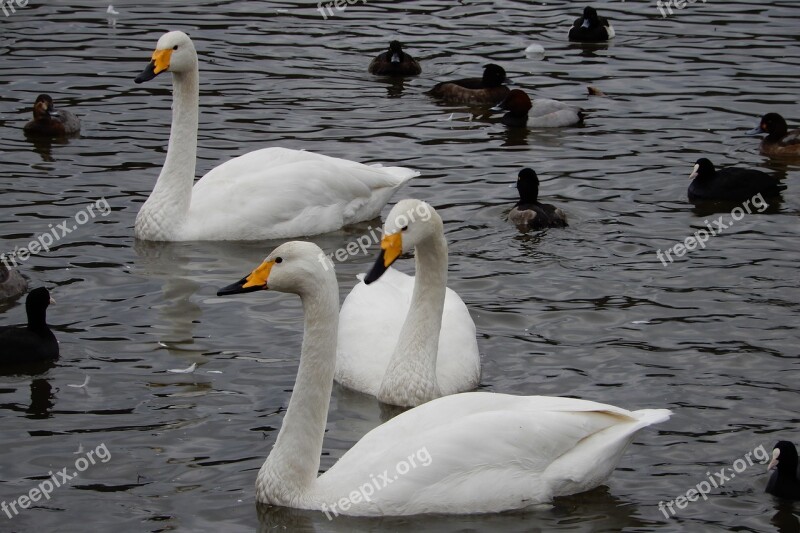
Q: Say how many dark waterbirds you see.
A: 11